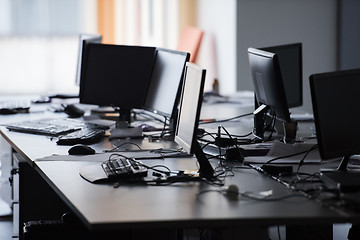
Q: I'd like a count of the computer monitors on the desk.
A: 7